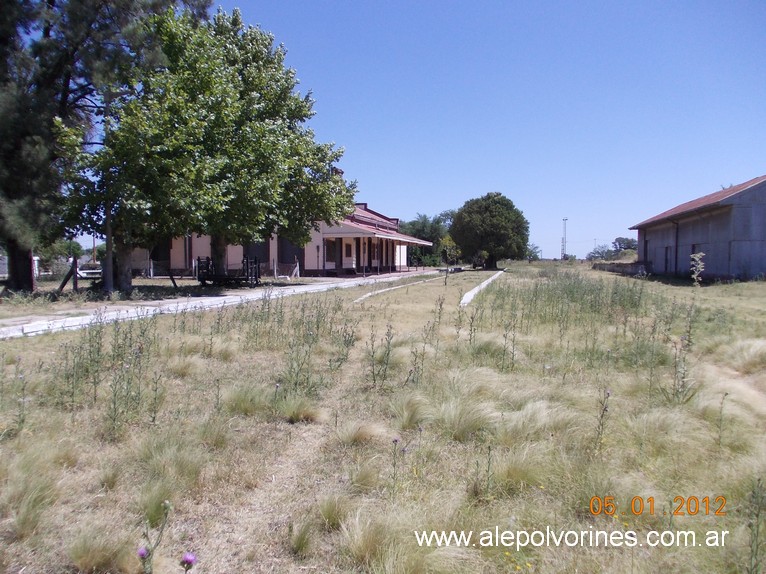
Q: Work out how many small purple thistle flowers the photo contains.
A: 2